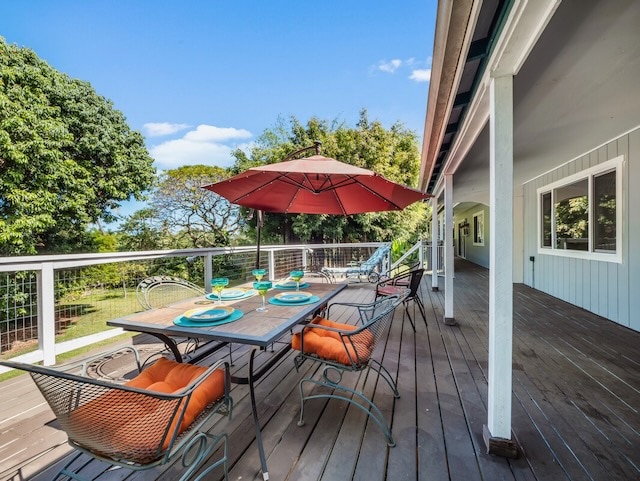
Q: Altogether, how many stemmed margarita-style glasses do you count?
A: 4